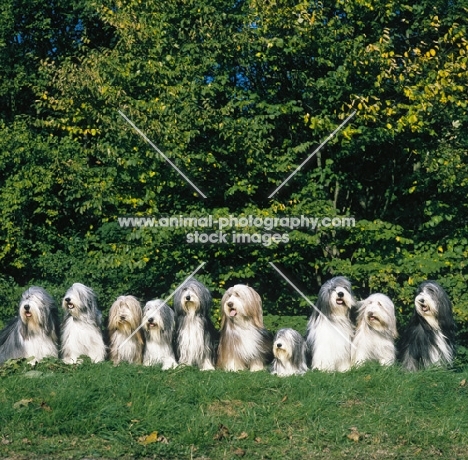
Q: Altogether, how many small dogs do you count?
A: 1